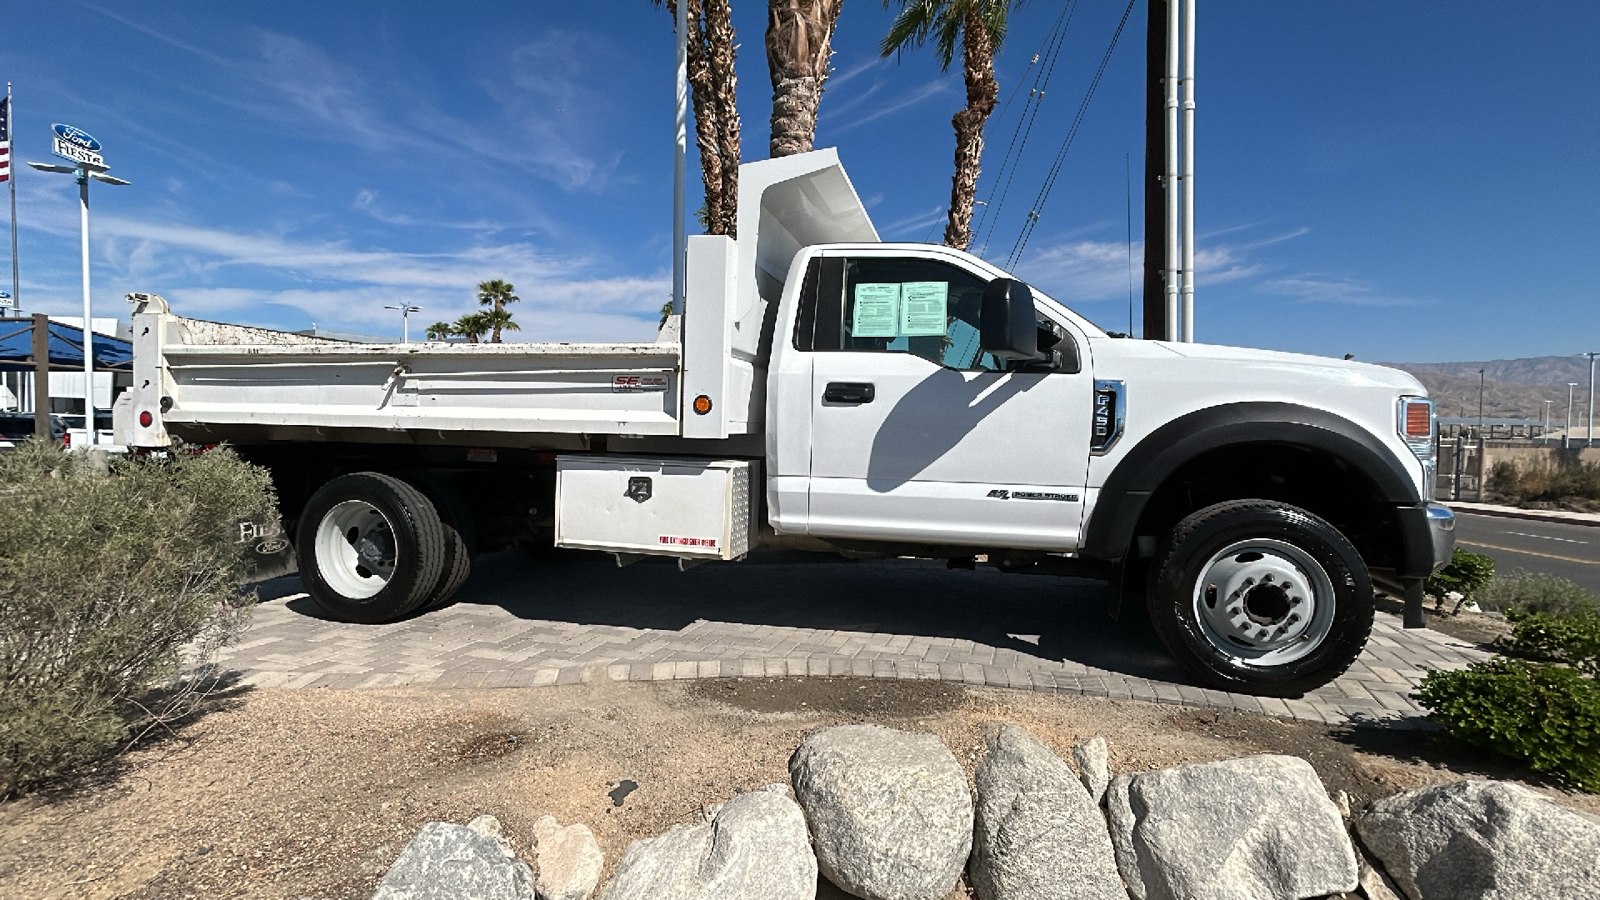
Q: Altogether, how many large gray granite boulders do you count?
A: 6